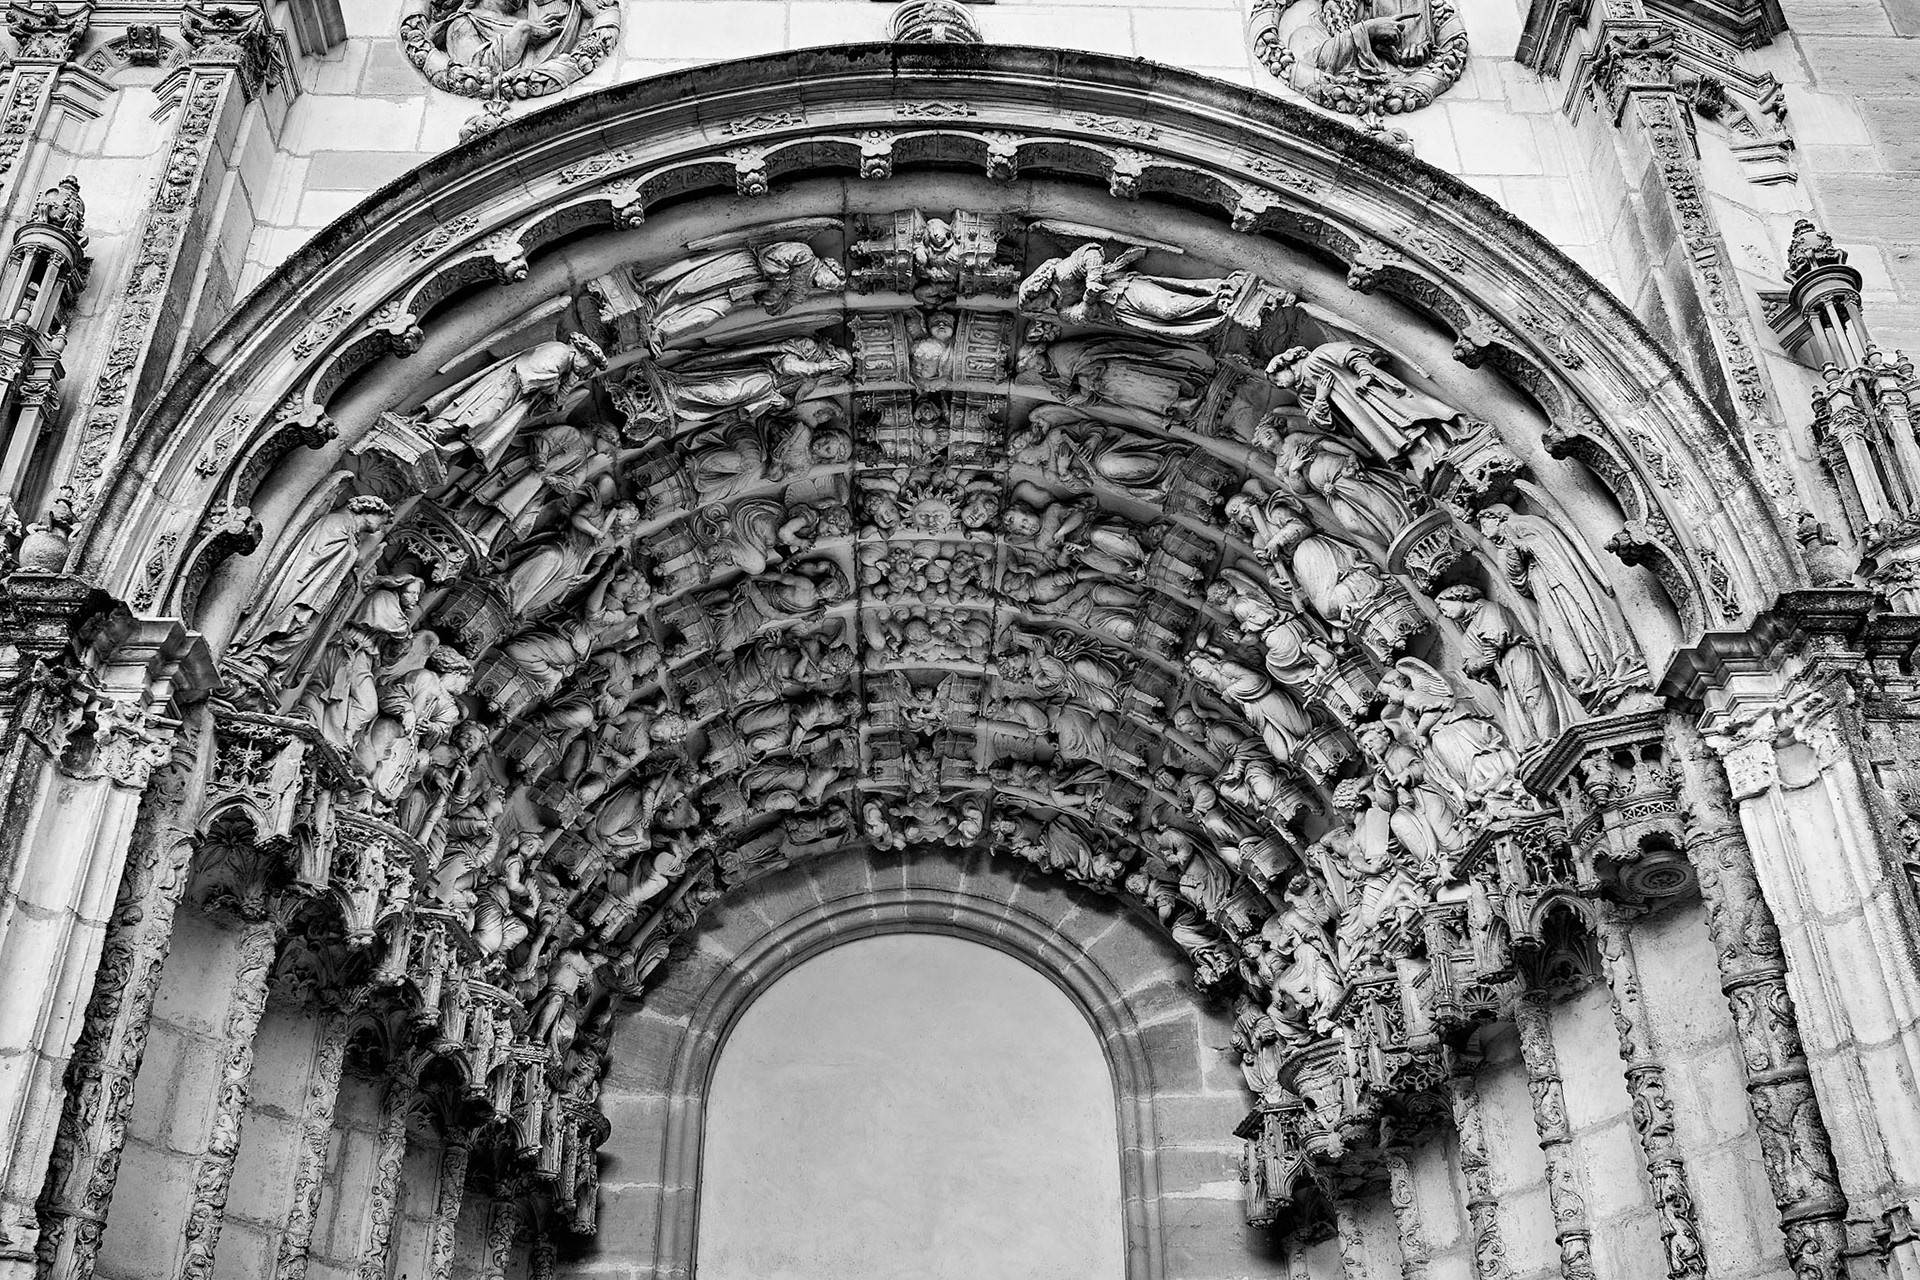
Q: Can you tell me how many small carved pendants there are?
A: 14